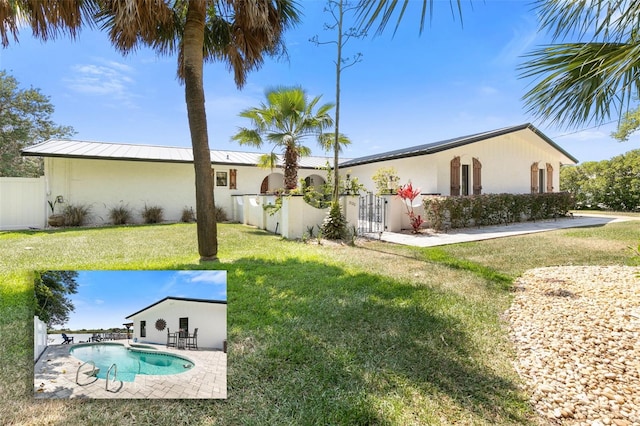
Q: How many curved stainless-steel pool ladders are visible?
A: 2